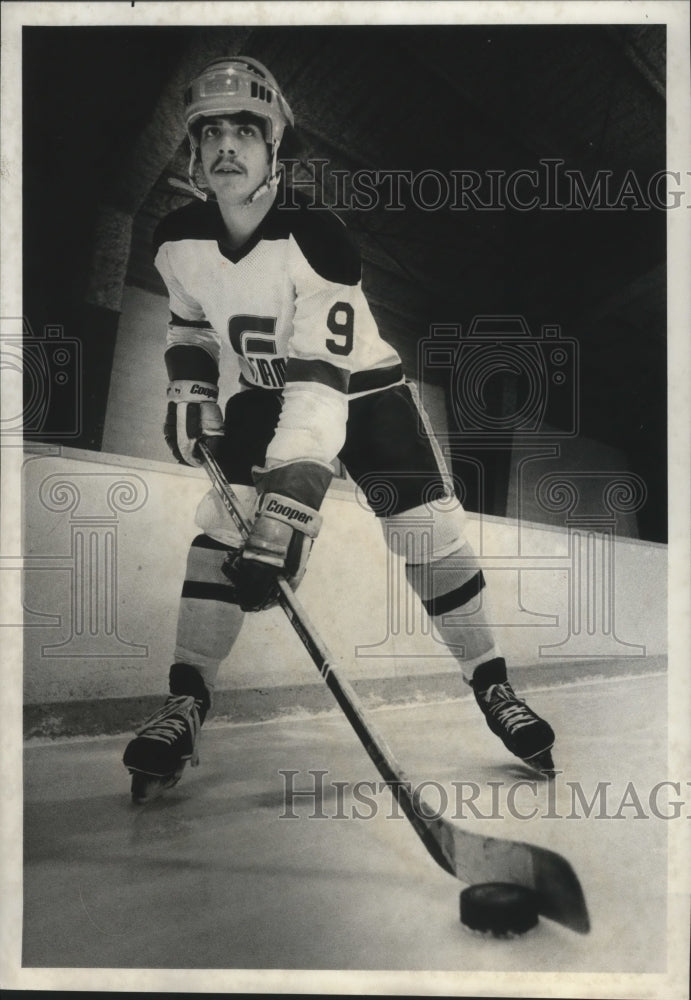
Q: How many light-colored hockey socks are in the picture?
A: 2